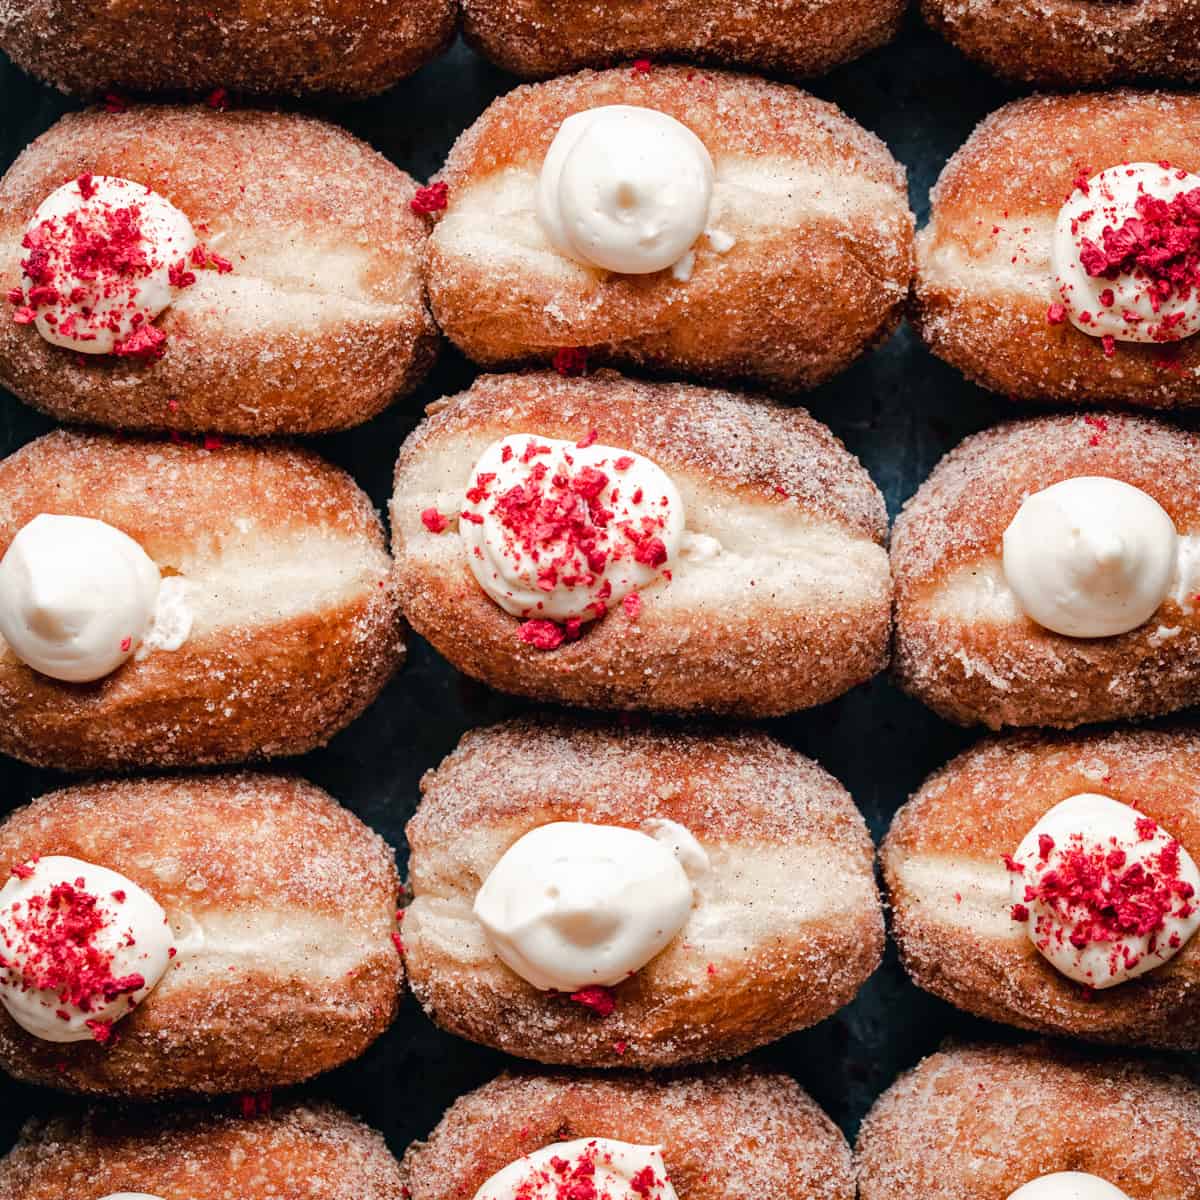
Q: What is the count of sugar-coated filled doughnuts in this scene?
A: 15